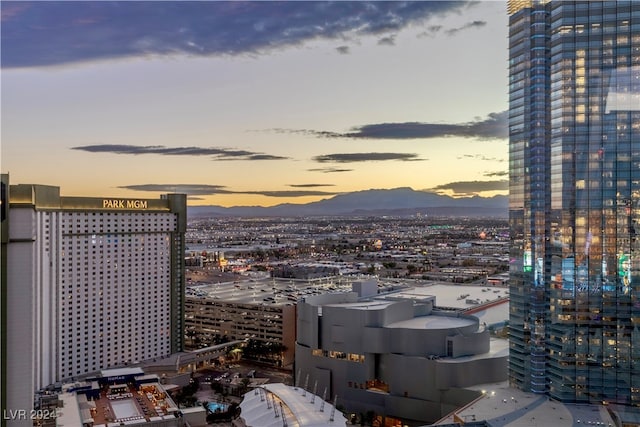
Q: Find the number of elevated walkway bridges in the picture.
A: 1